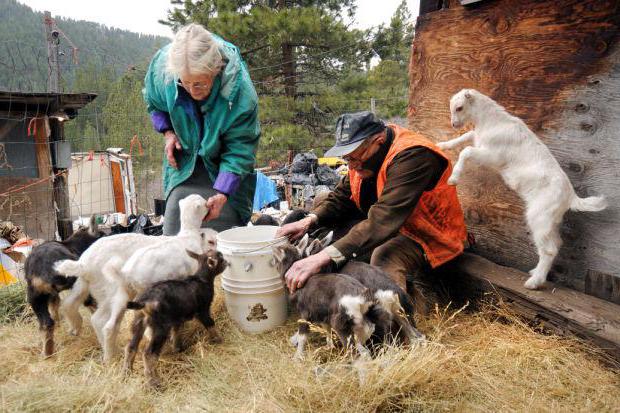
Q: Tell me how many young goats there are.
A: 7